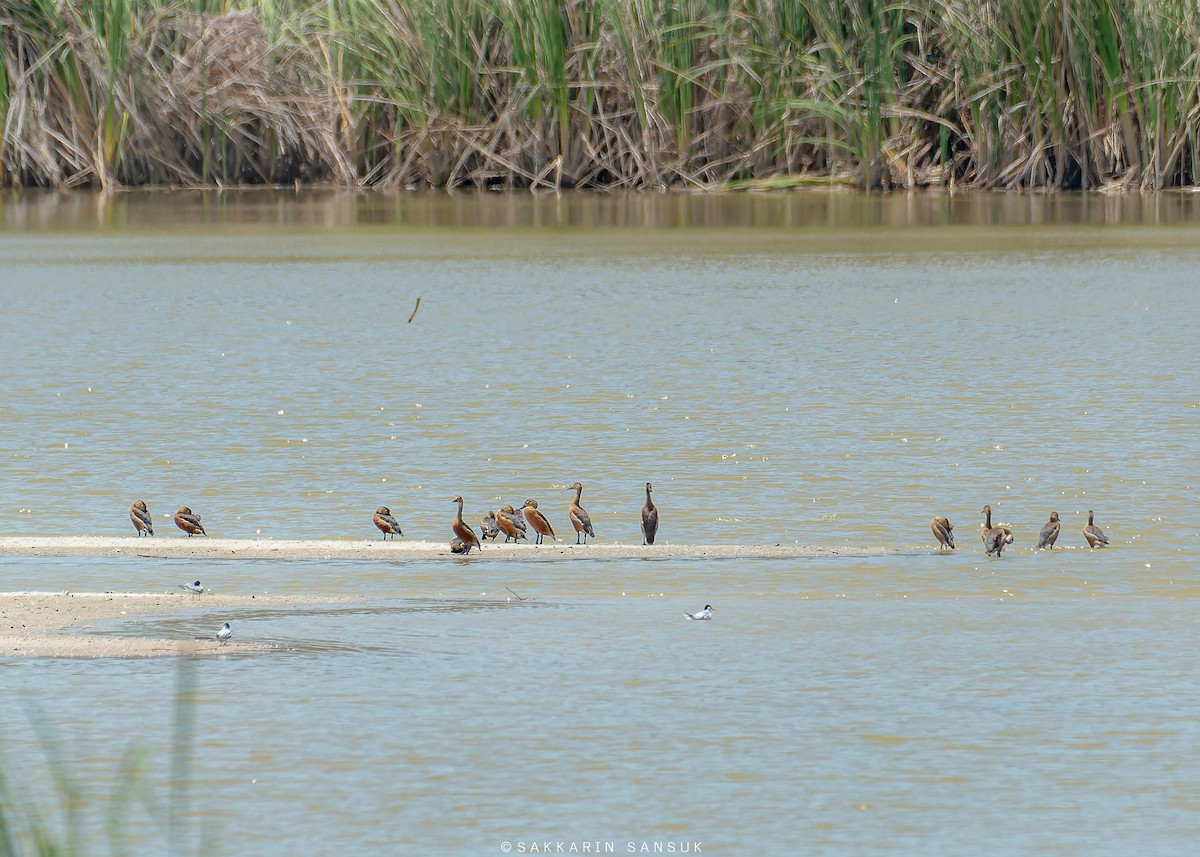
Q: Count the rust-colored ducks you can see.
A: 15